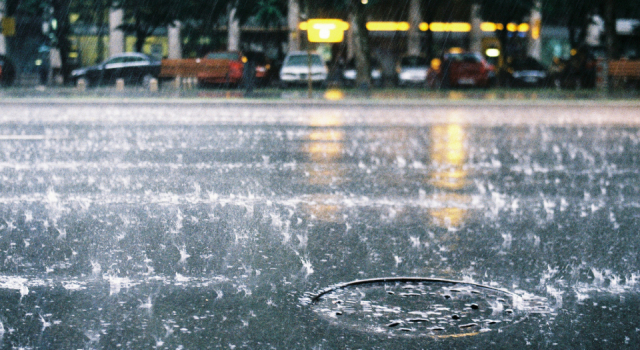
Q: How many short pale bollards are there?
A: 3